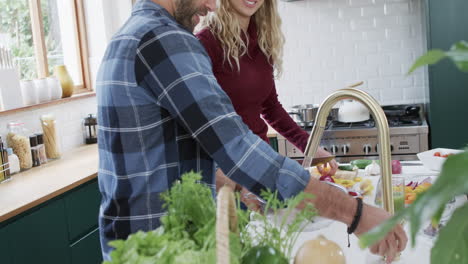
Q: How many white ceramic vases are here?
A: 3